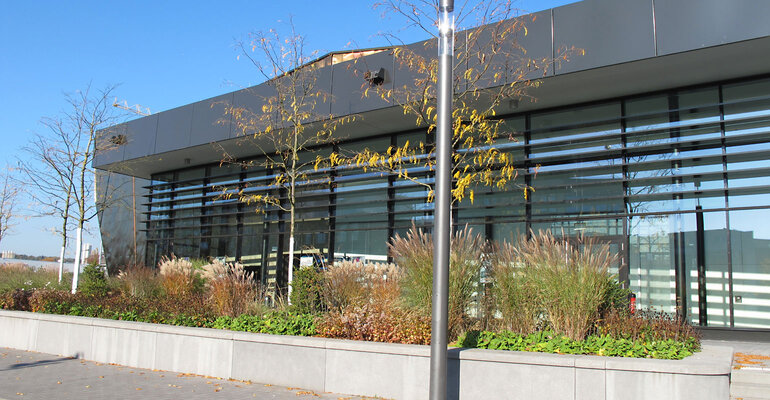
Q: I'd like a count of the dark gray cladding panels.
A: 11